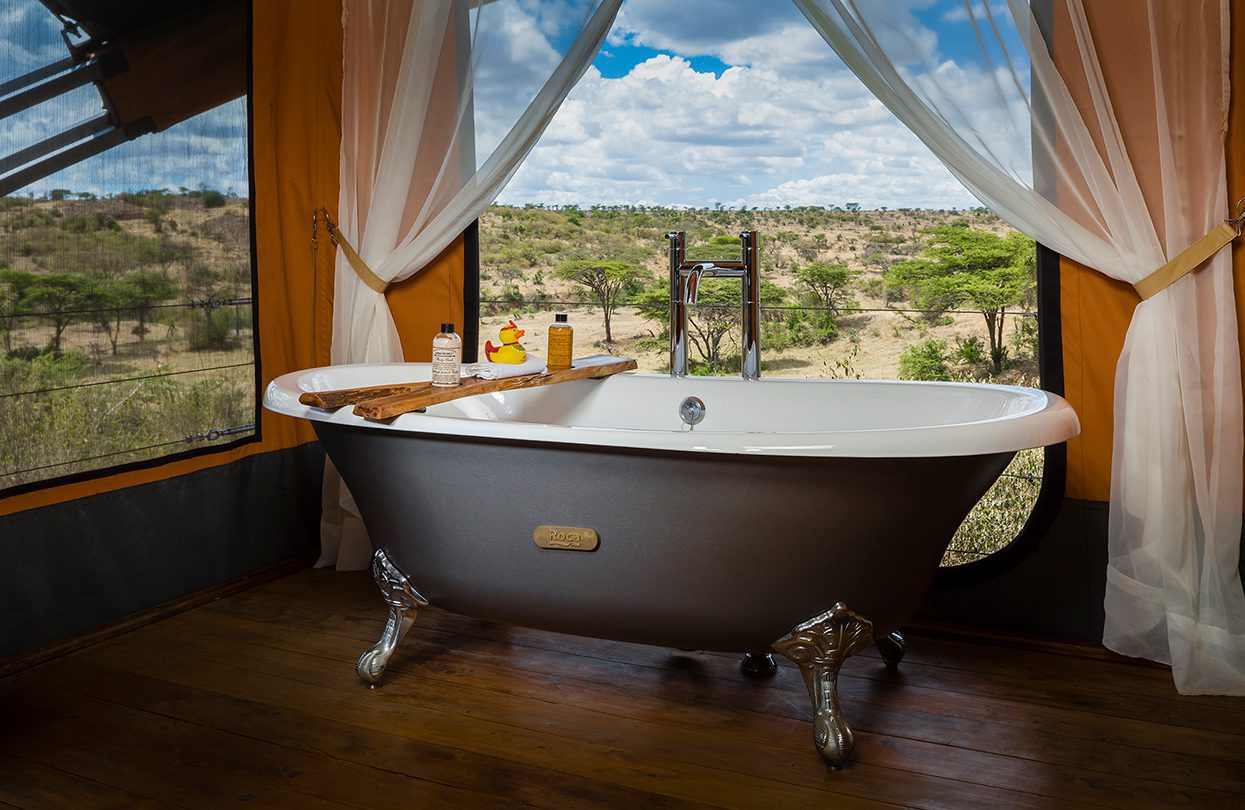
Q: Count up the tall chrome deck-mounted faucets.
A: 1